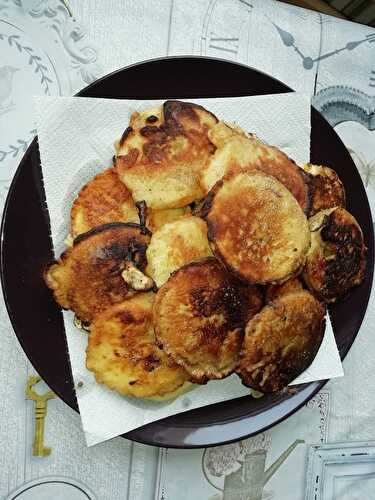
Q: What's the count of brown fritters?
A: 11